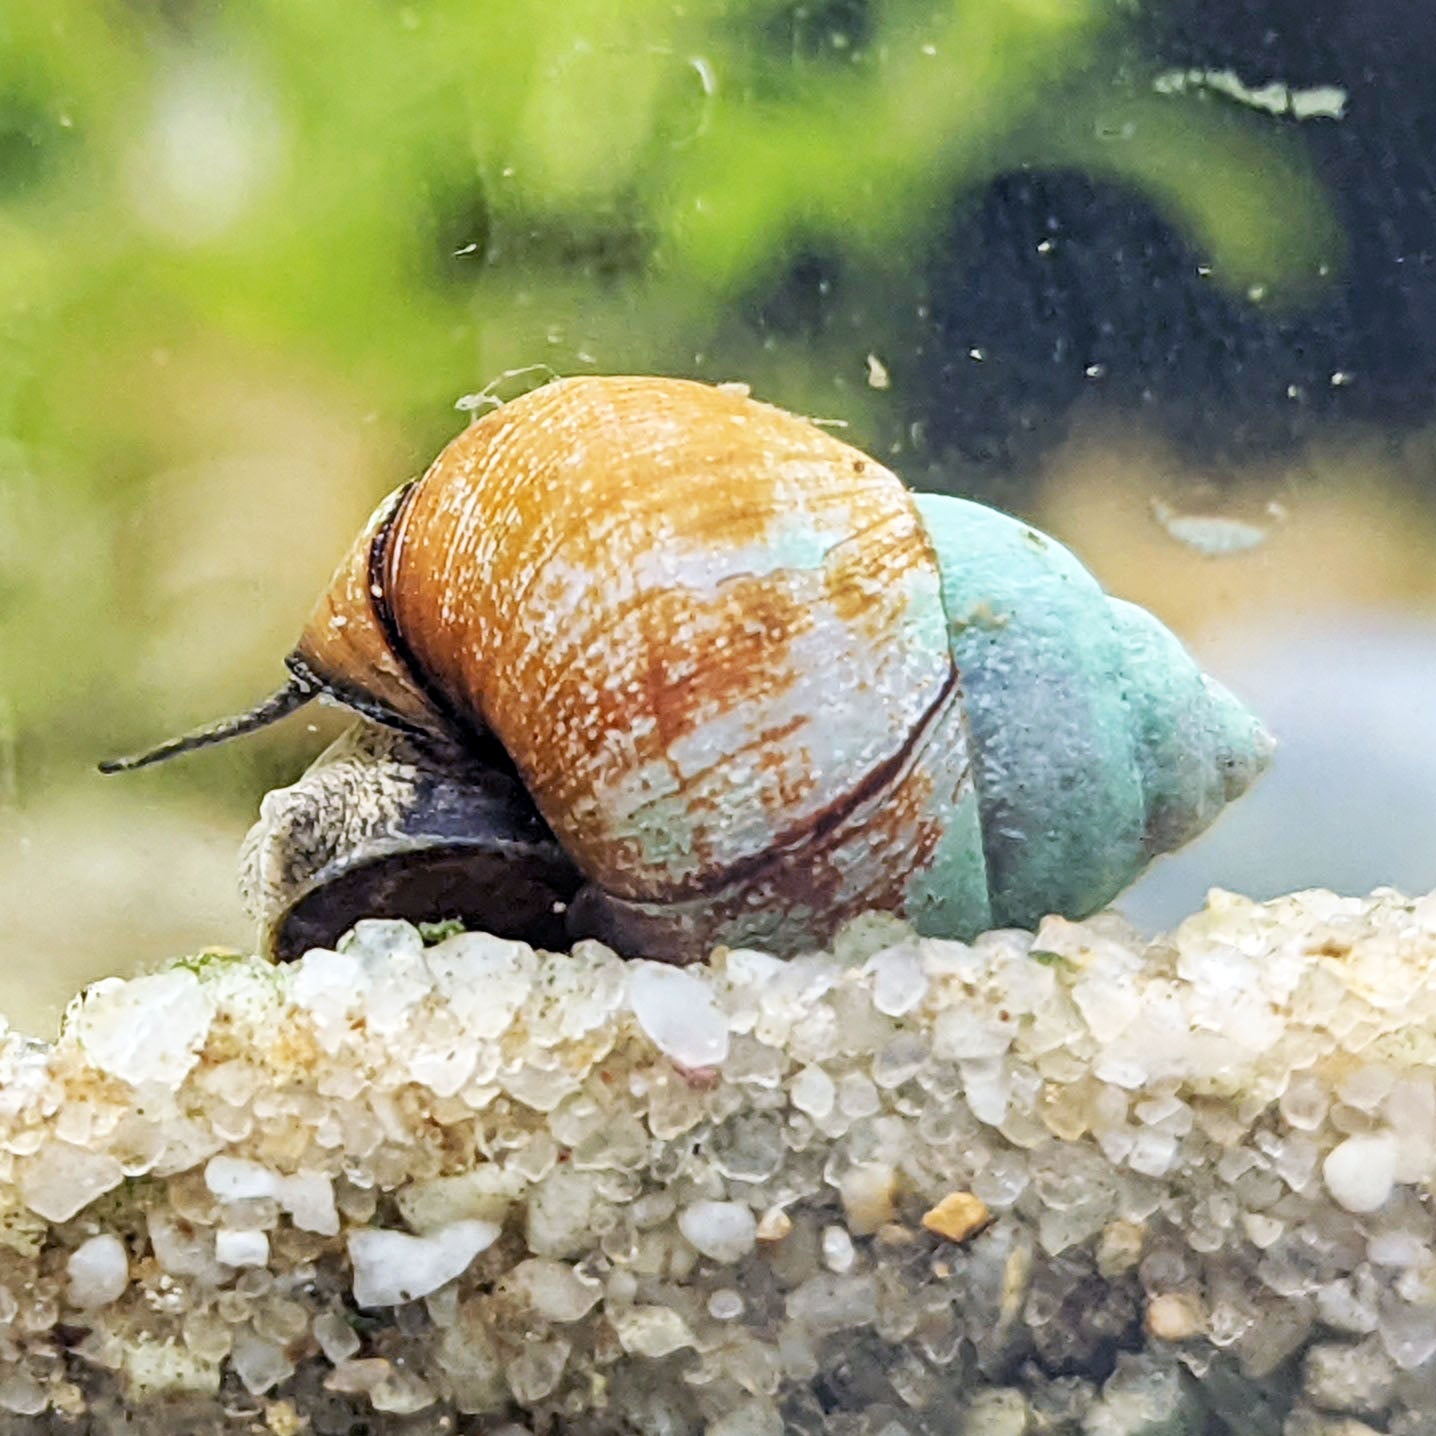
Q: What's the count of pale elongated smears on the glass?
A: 2